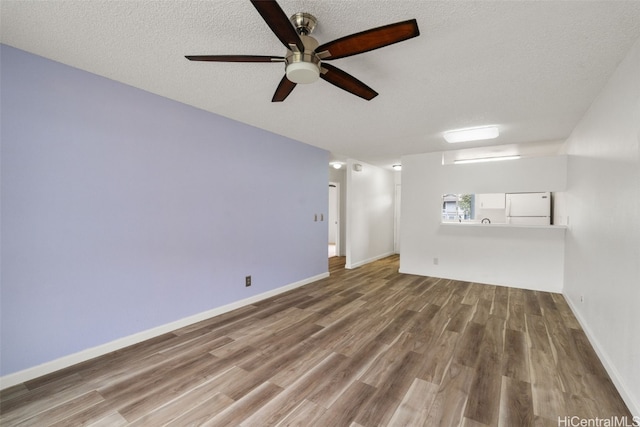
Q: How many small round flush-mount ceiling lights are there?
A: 2